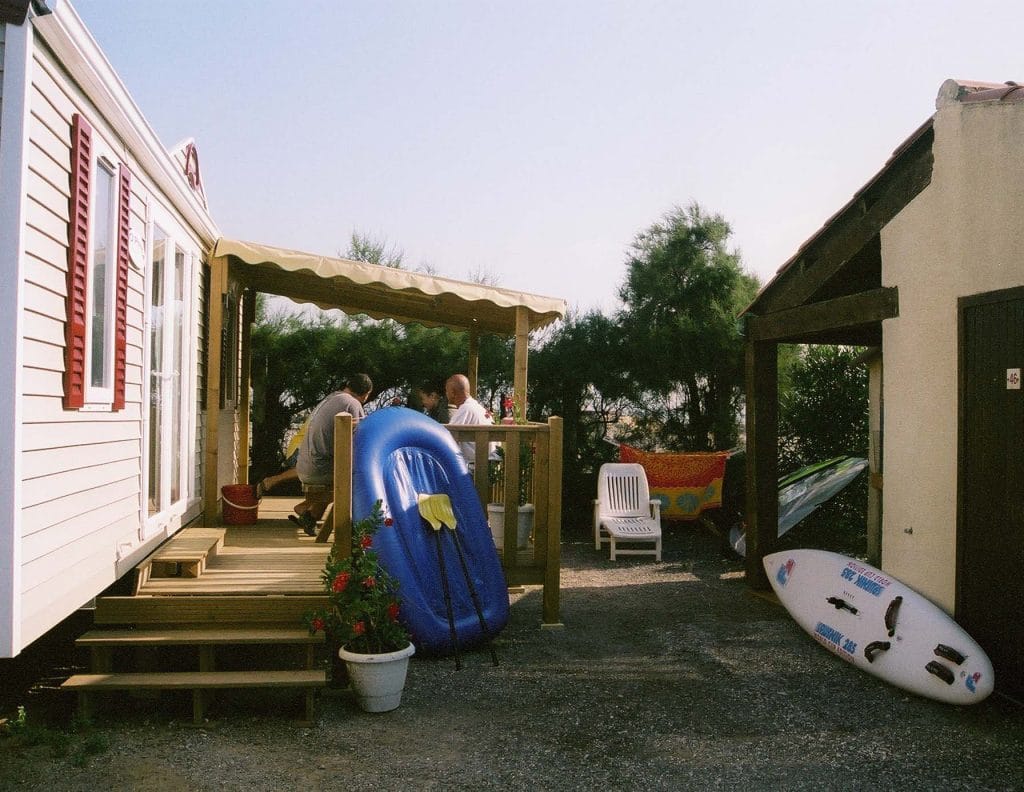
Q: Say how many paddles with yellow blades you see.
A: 2